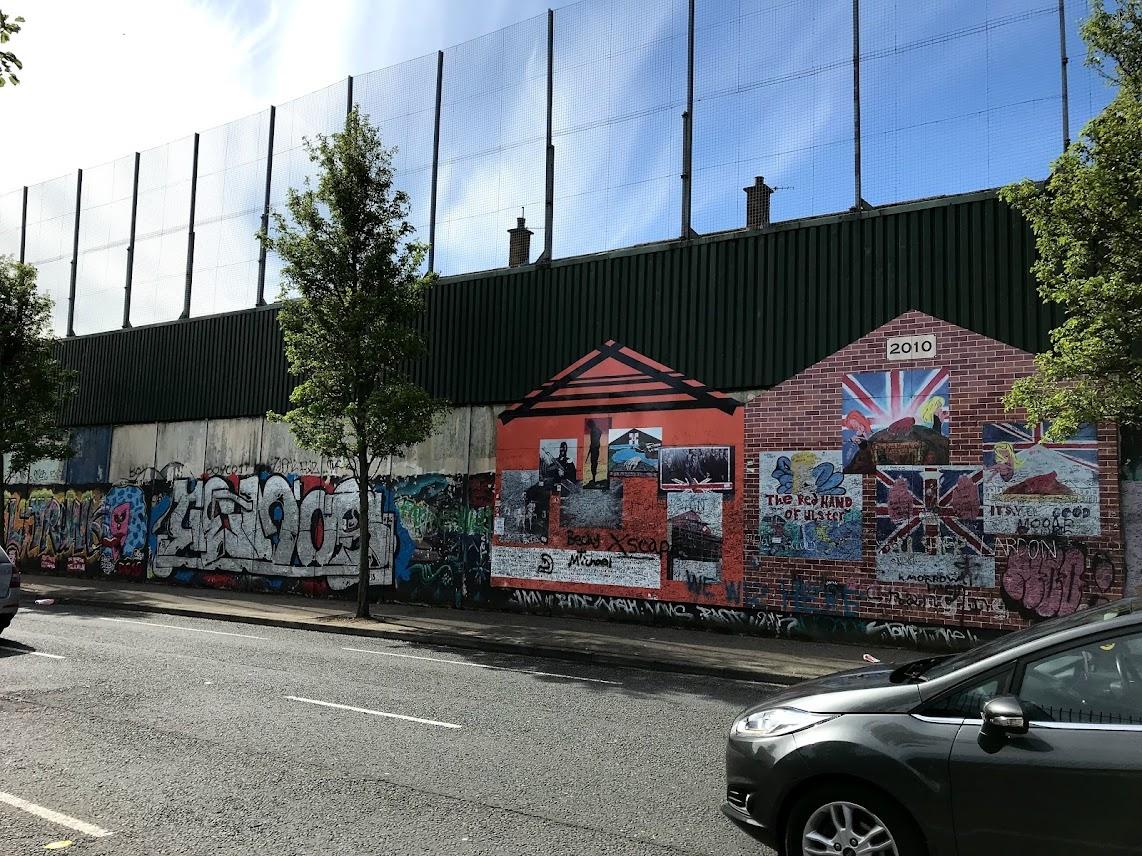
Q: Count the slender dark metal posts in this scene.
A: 11